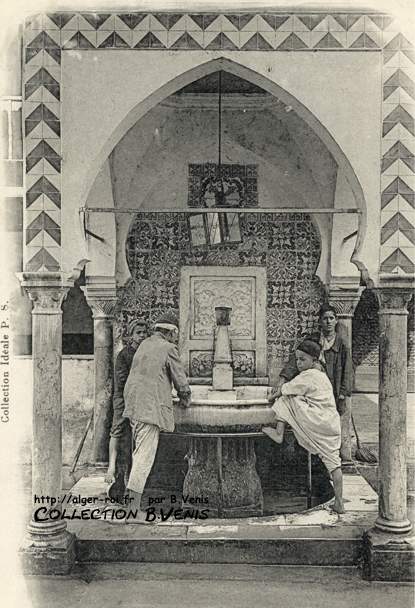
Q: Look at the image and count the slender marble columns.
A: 4